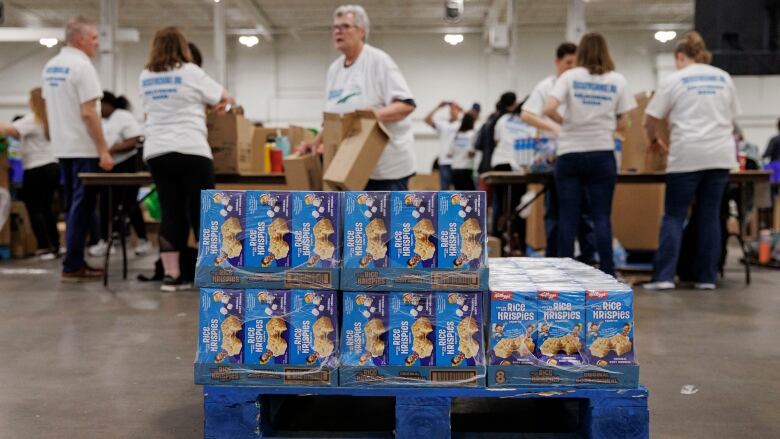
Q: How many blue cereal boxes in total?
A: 15